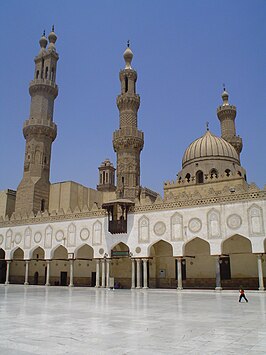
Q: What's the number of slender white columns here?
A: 13